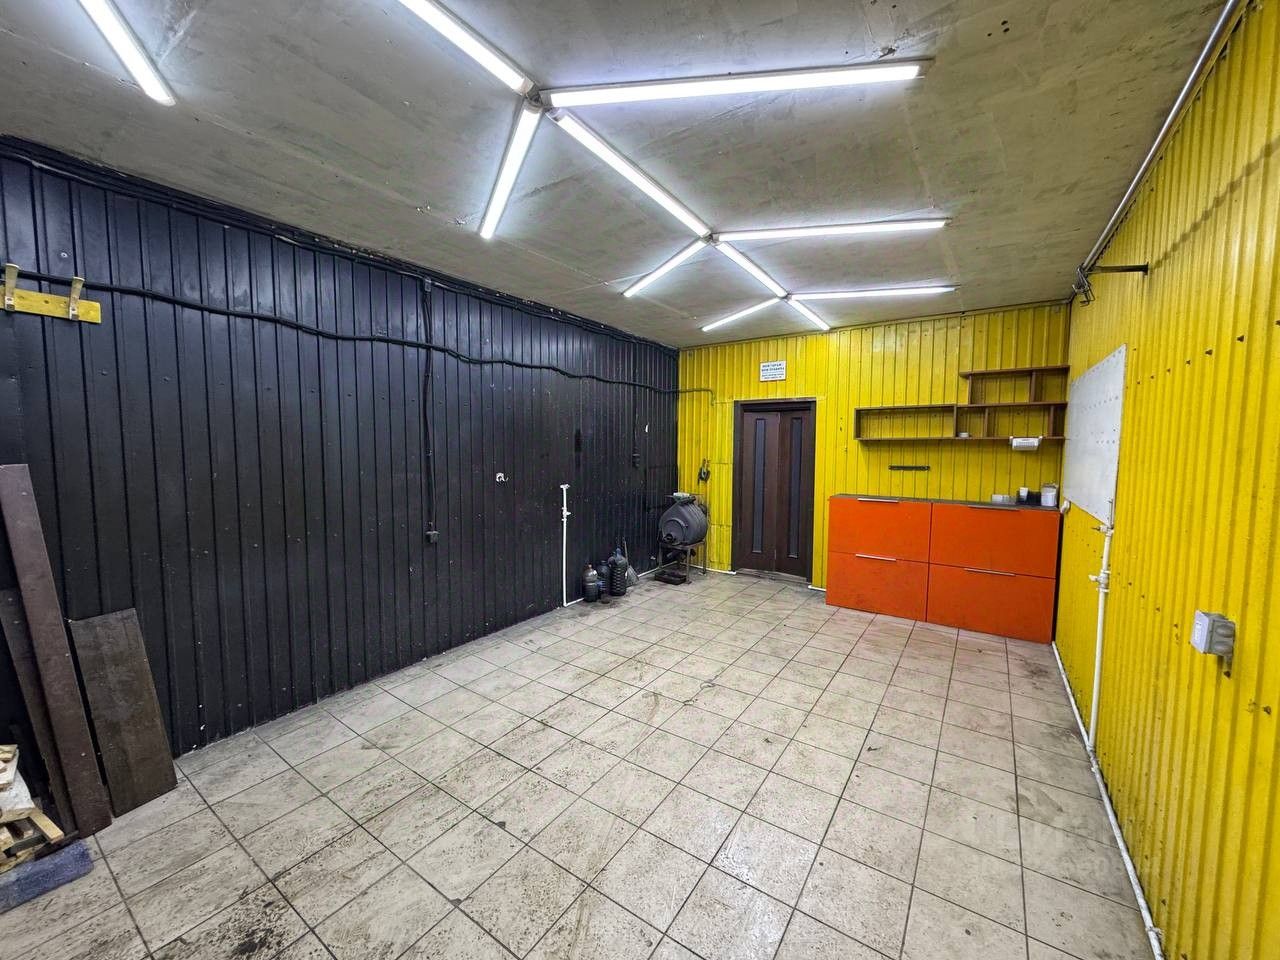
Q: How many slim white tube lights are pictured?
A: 11